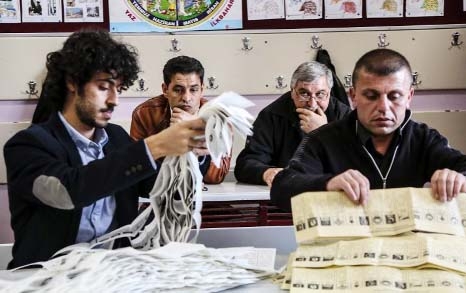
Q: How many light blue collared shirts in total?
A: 1